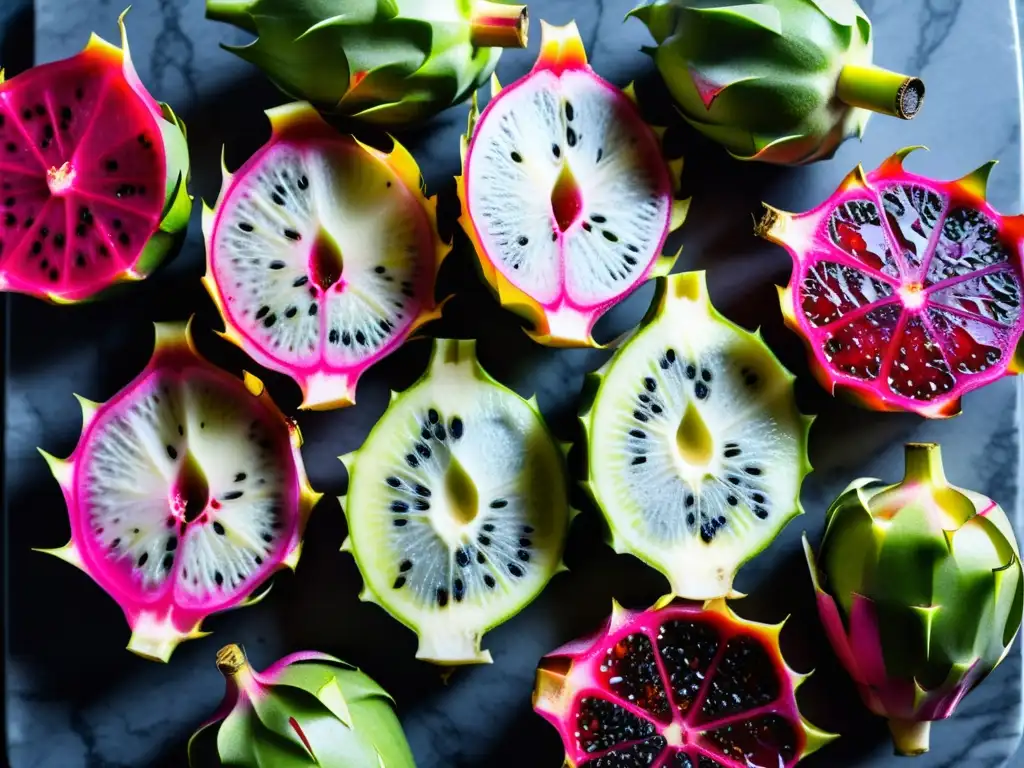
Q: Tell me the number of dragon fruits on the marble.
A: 12